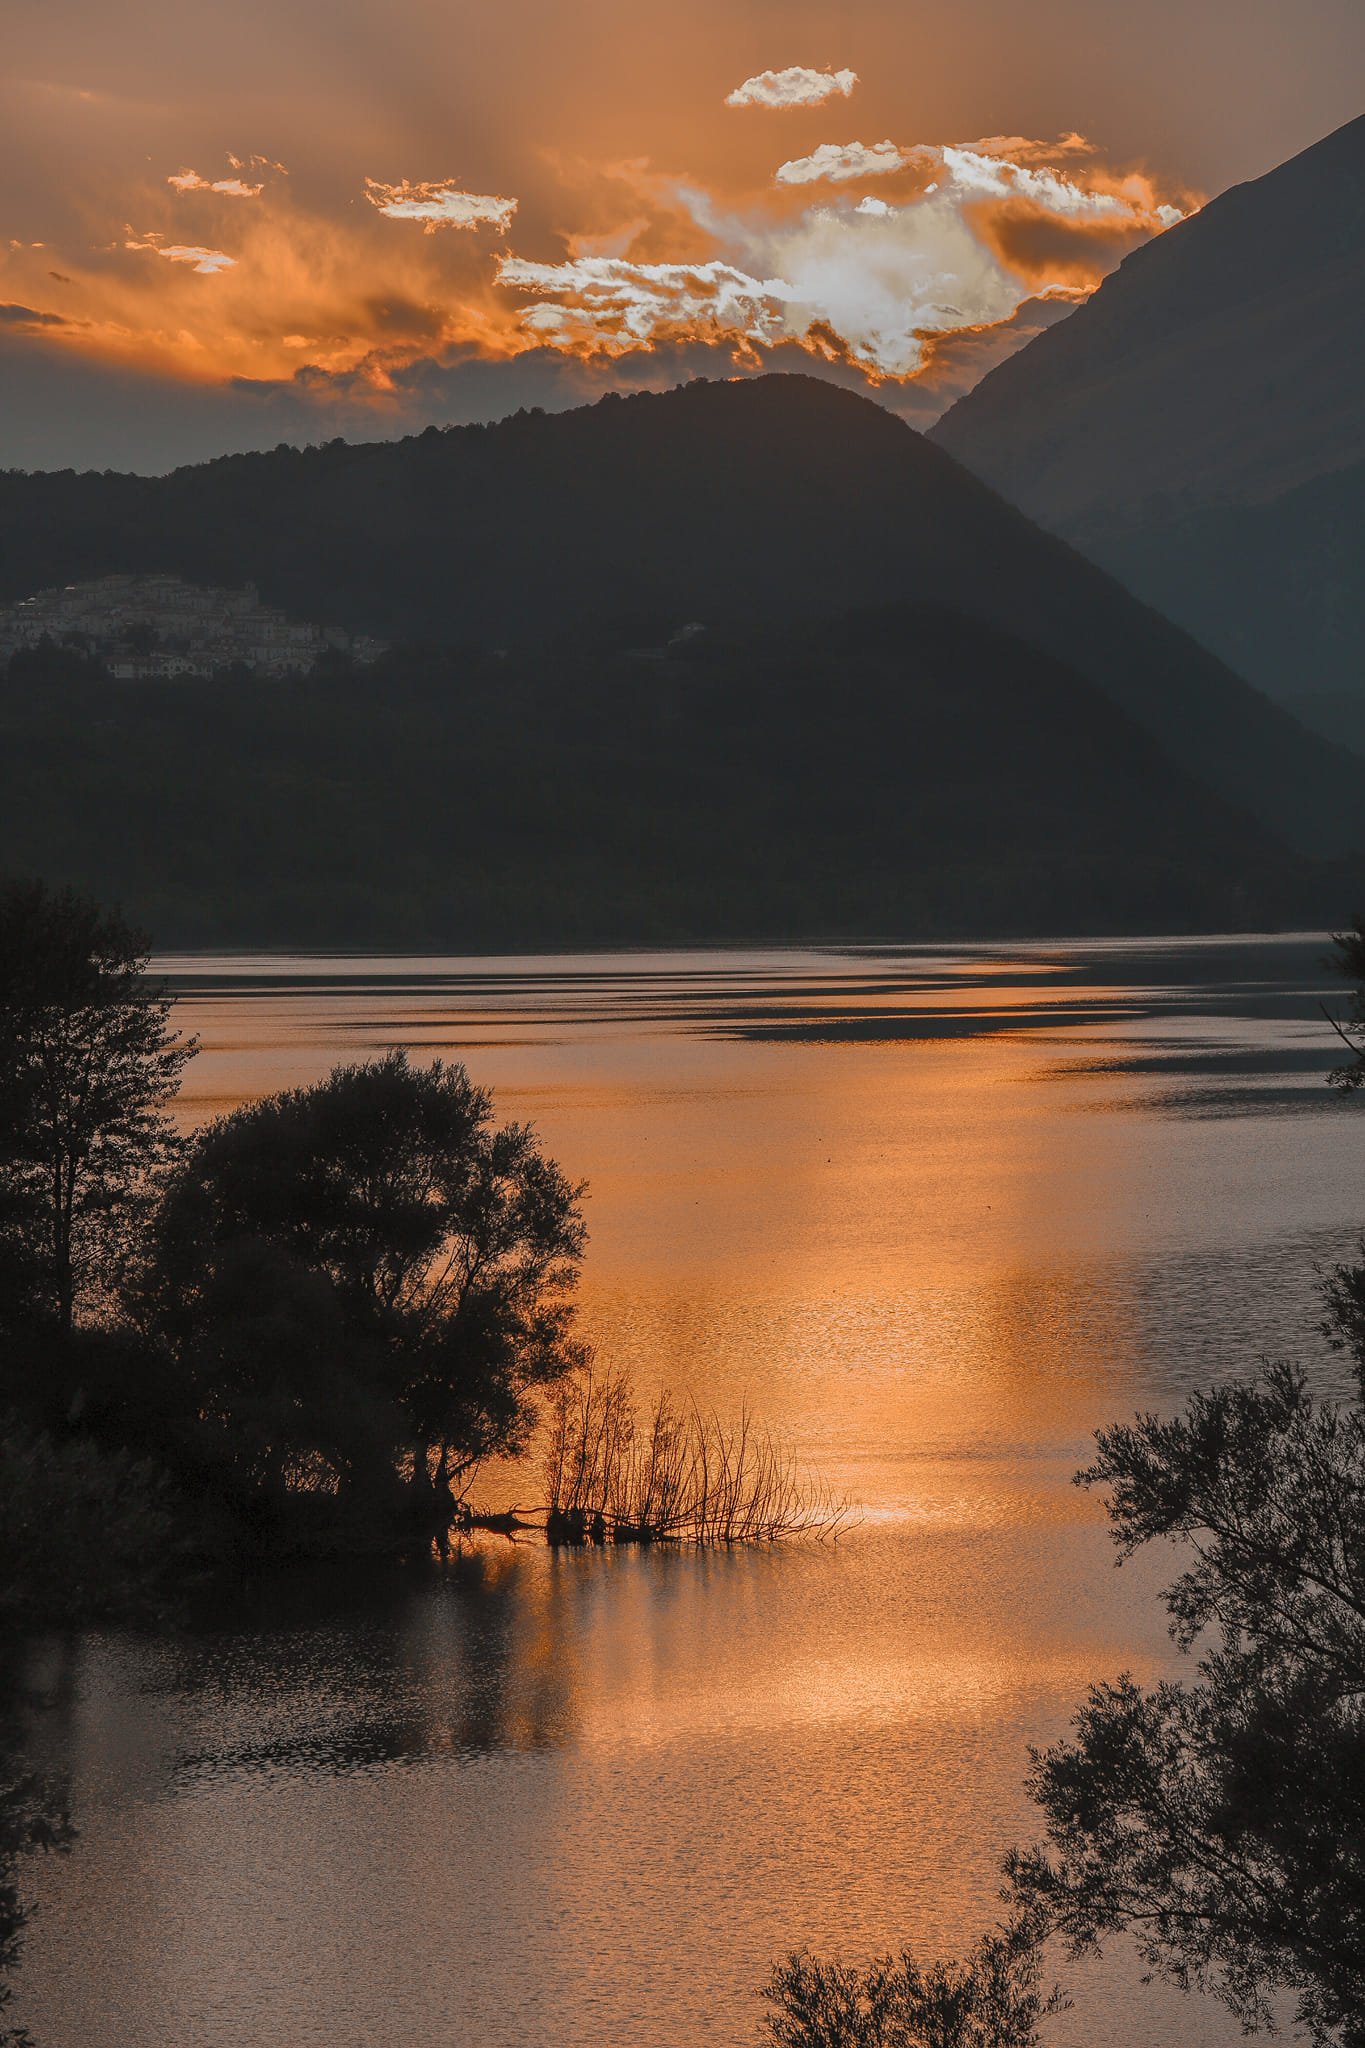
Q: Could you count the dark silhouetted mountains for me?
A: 2